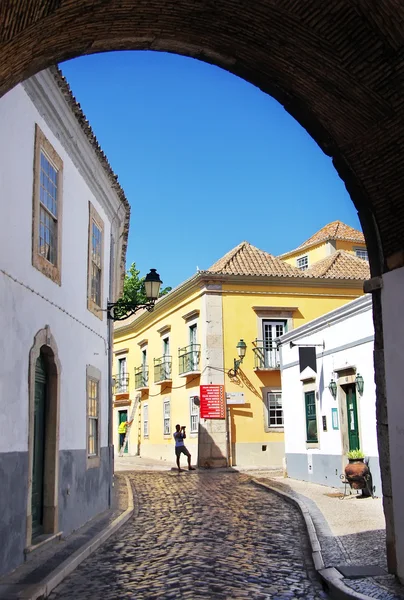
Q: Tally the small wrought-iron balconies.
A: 5